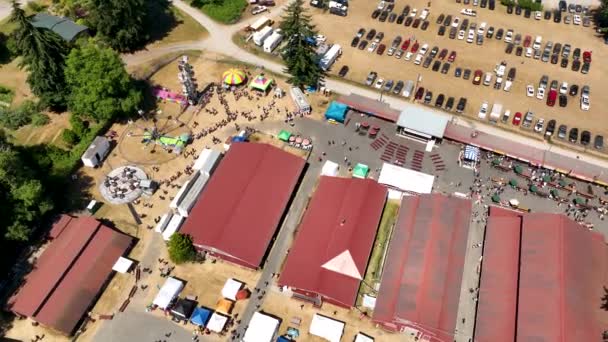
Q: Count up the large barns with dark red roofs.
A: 5